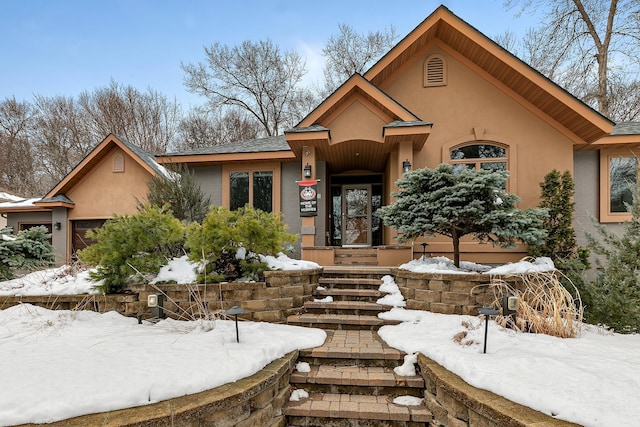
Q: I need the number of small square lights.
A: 2